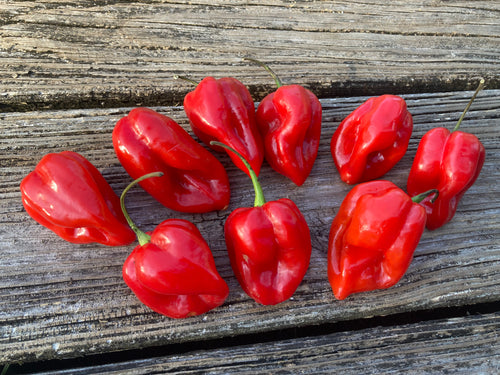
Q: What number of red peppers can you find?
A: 9